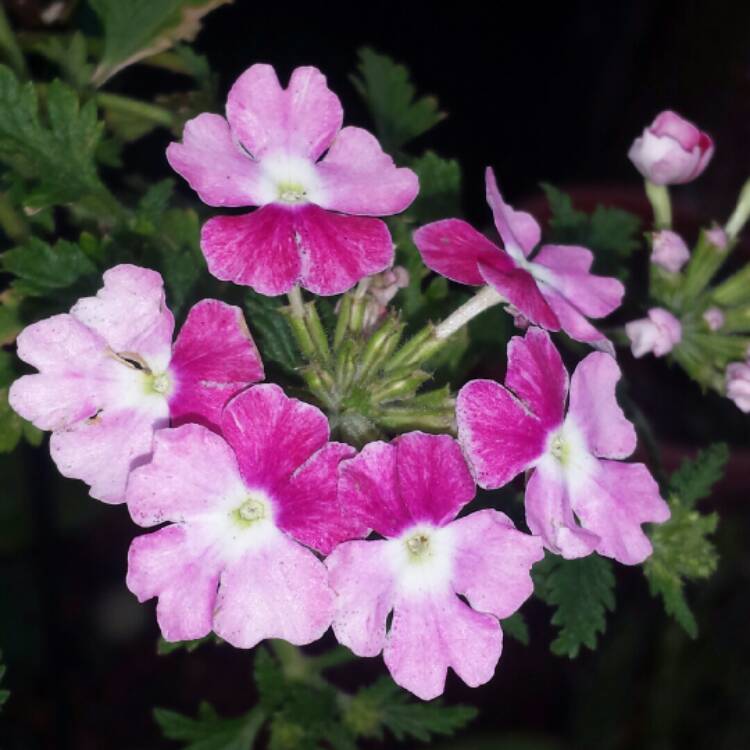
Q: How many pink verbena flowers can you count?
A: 6